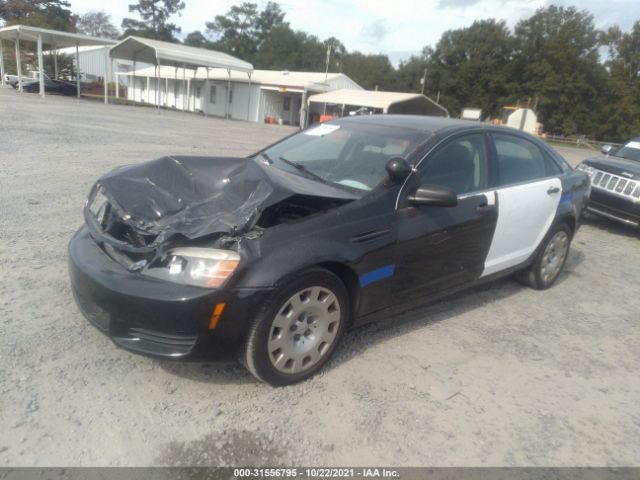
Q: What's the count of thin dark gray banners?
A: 1